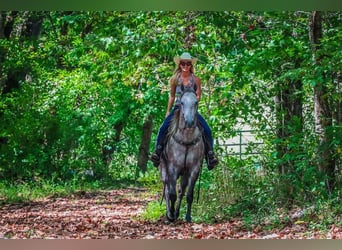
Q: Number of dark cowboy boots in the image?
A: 2